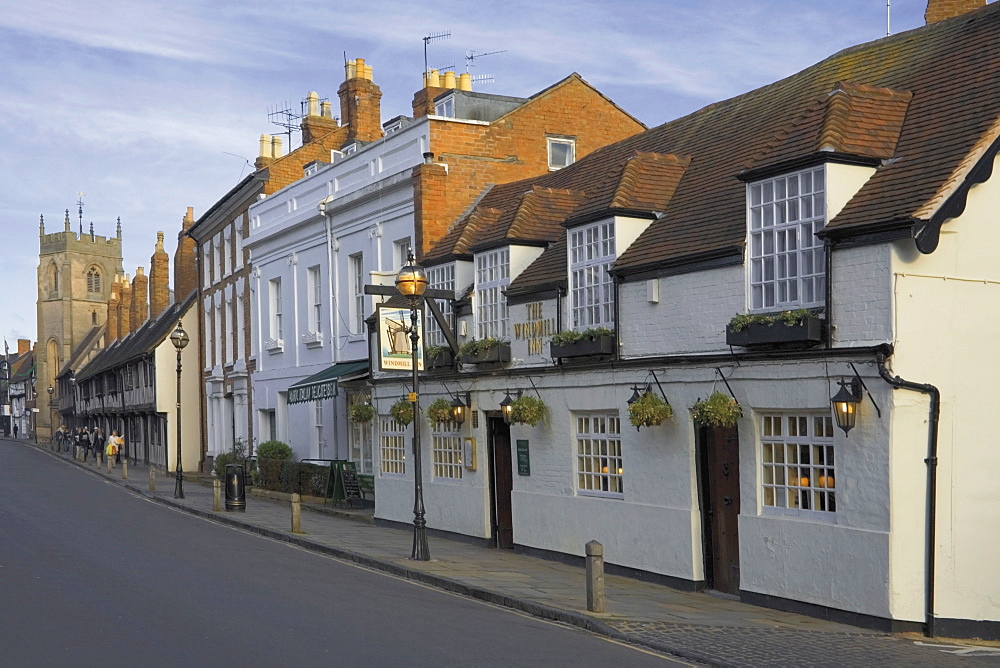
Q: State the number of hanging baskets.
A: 6